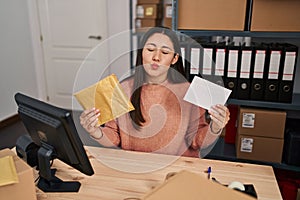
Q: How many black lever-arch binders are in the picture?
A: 9